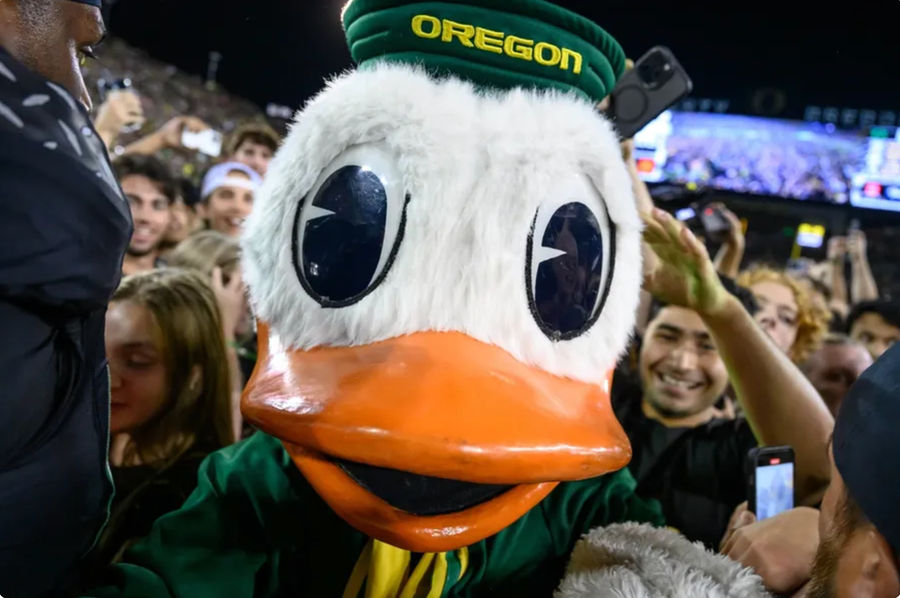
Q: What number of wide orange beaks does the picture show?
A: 1